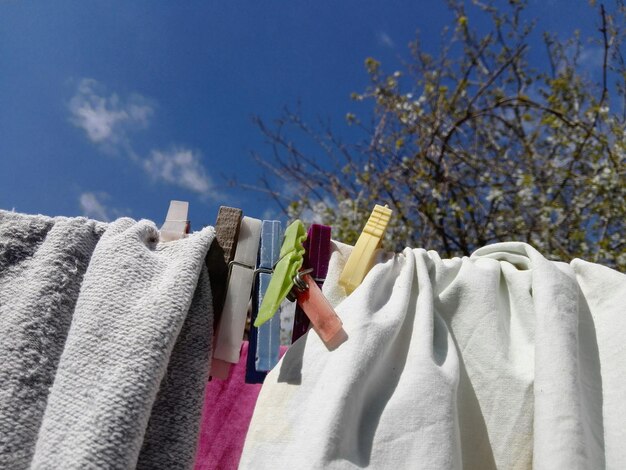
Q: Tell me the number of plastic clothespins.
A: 7